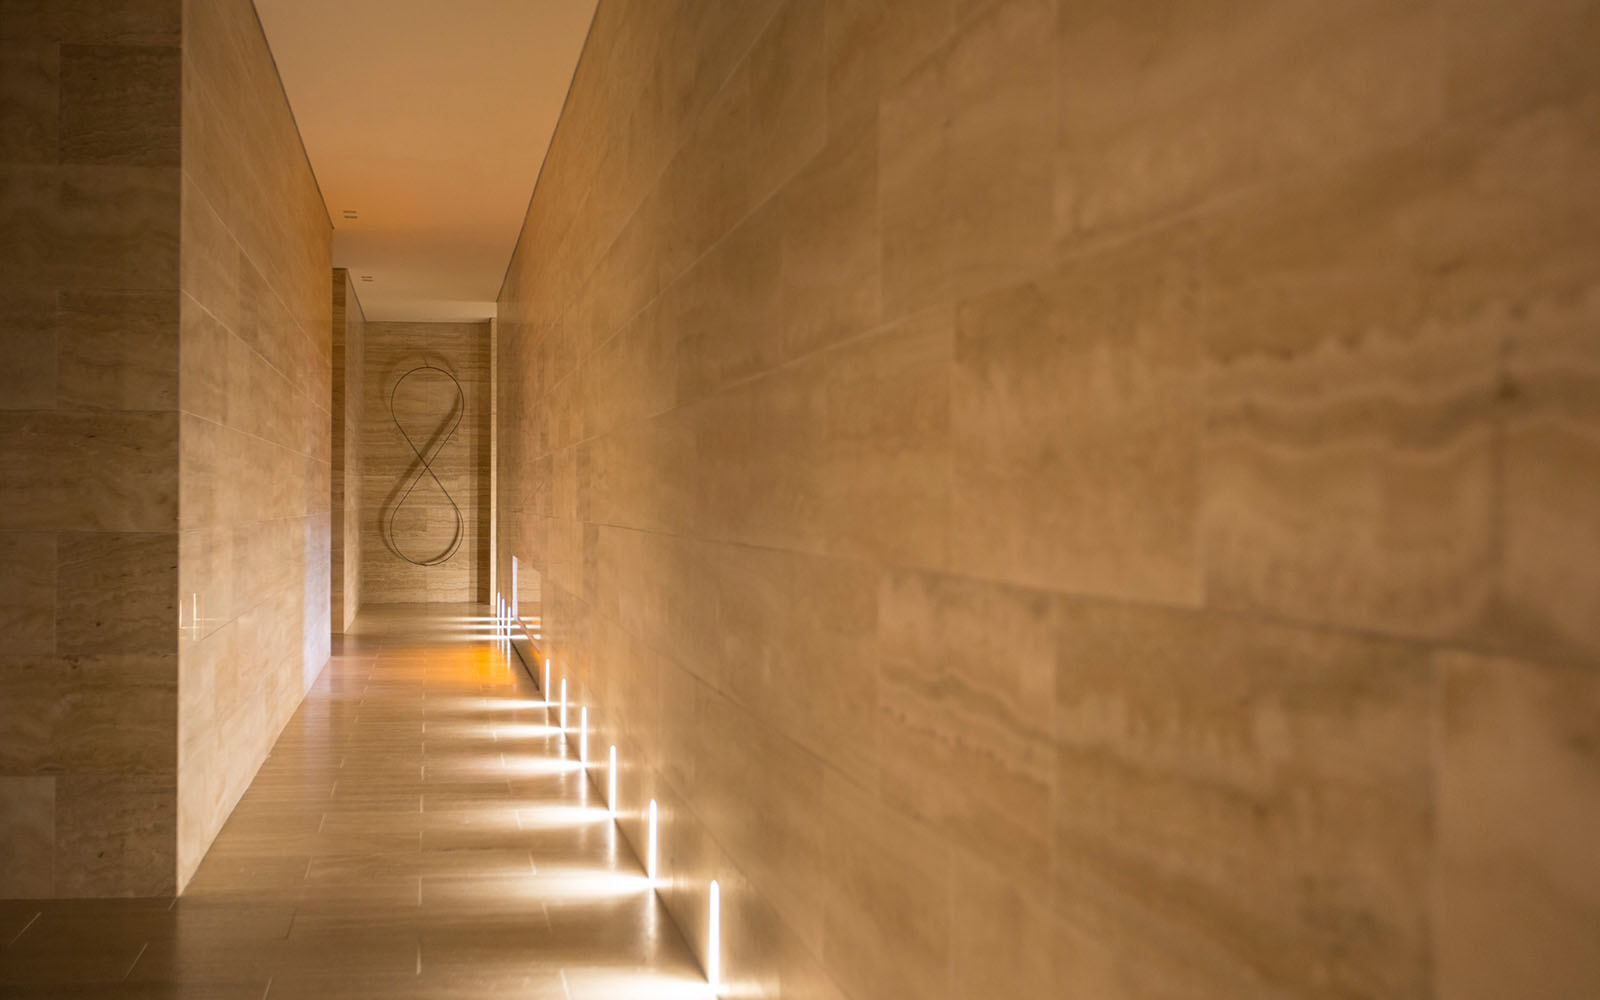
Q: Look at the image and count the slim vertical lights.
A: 9